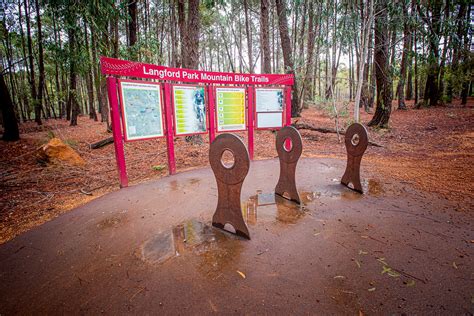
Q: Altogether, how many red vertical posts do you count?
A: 5